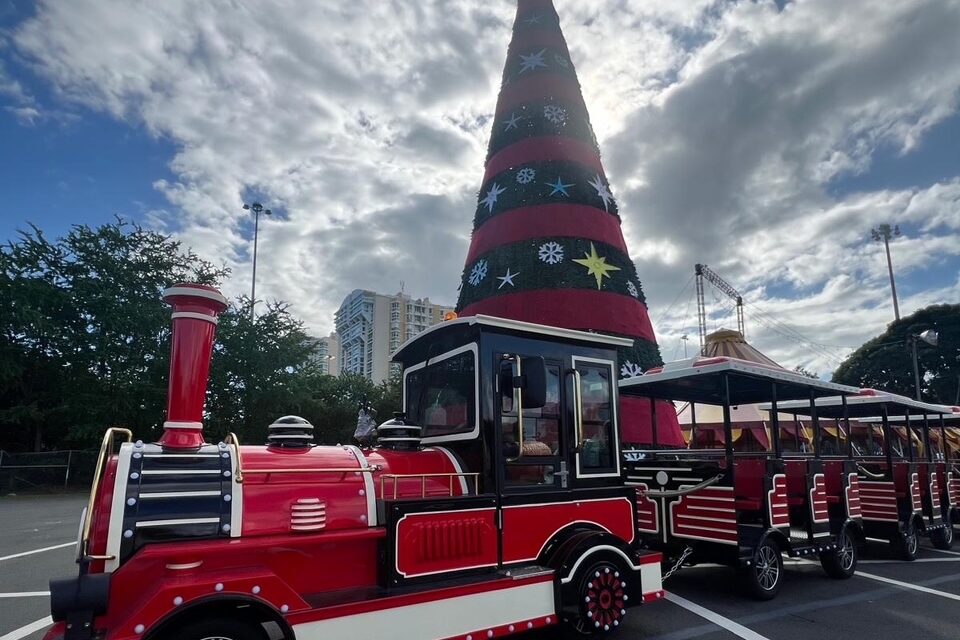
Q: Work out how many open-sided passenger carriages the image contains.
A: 3